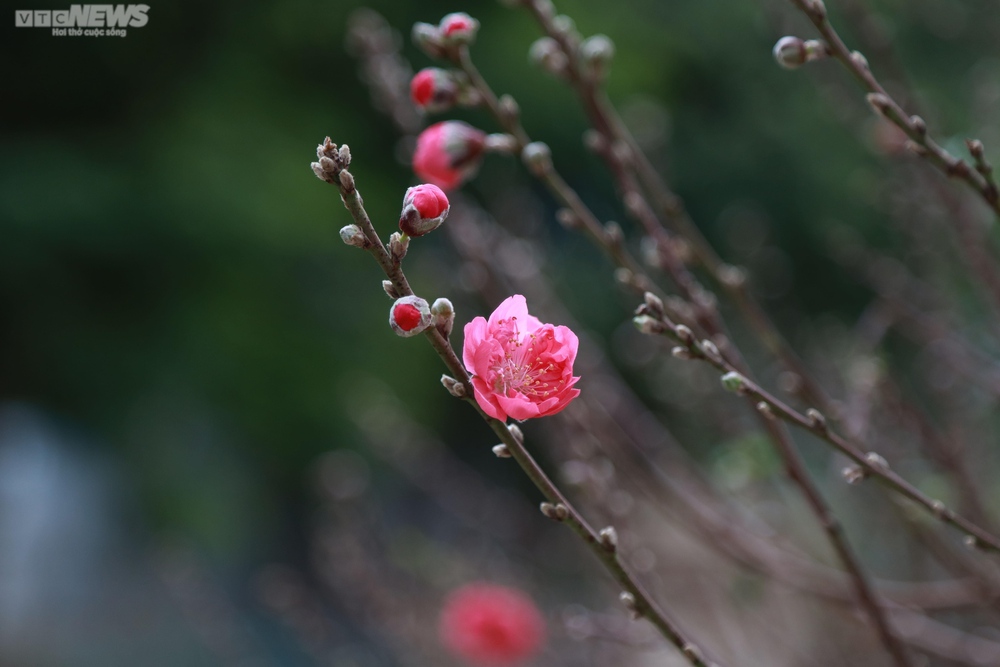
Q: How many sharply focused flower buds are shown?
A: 2